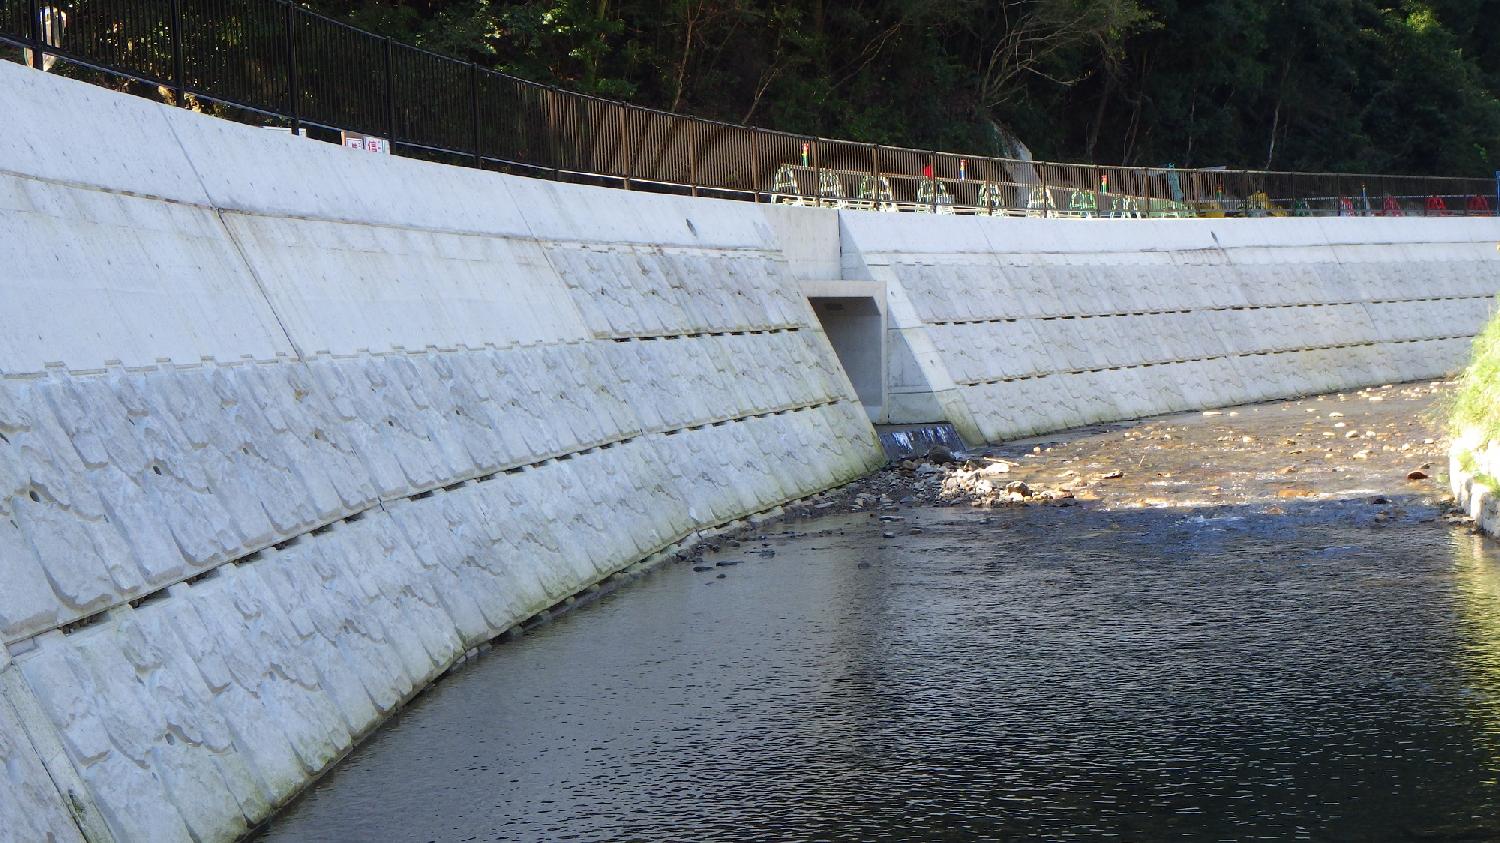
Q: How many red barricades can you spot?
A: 4